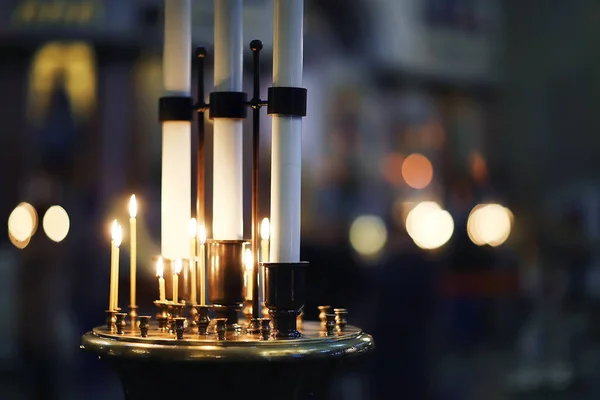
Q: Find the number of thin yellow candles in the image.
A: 9